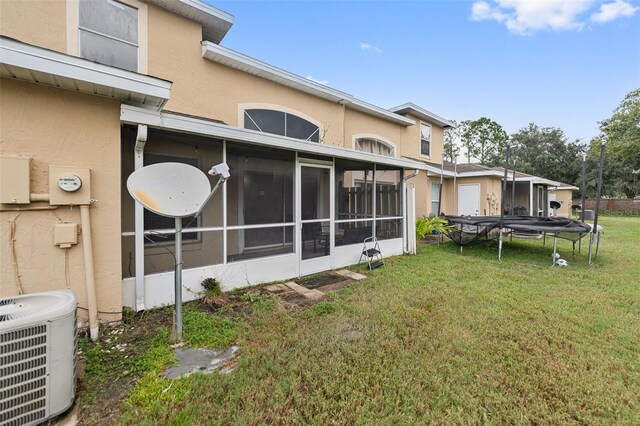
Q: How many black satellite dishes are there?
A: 2